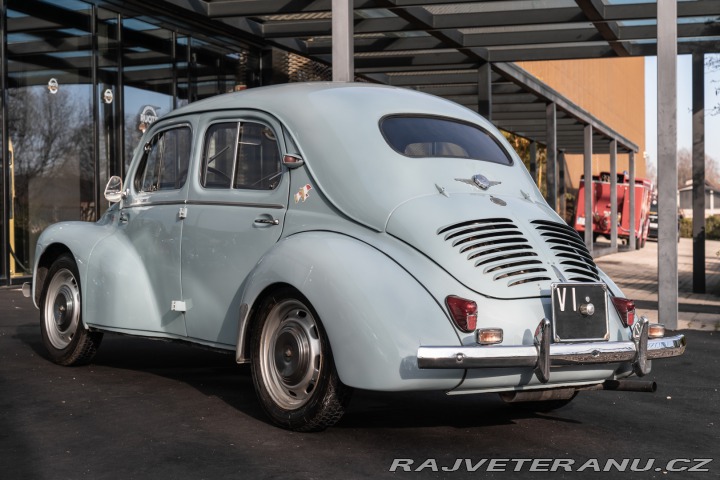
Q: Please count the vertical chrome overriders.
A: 2